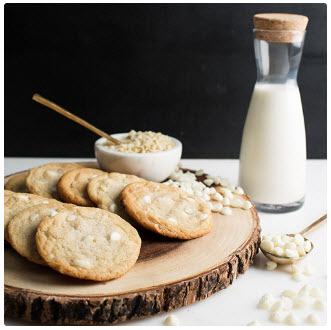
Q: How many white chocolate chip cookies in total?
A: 8